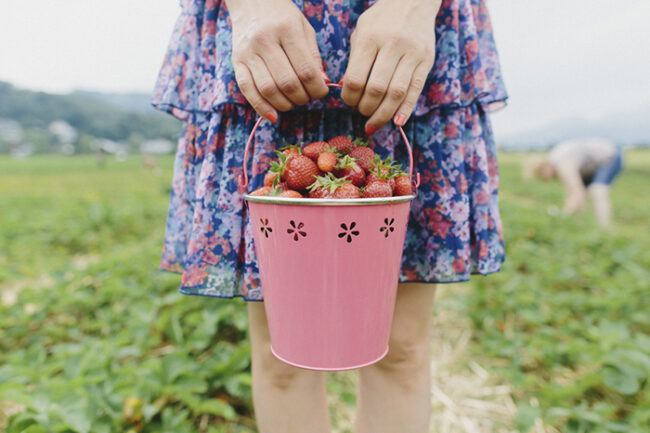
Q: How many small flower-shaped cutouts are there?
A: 4